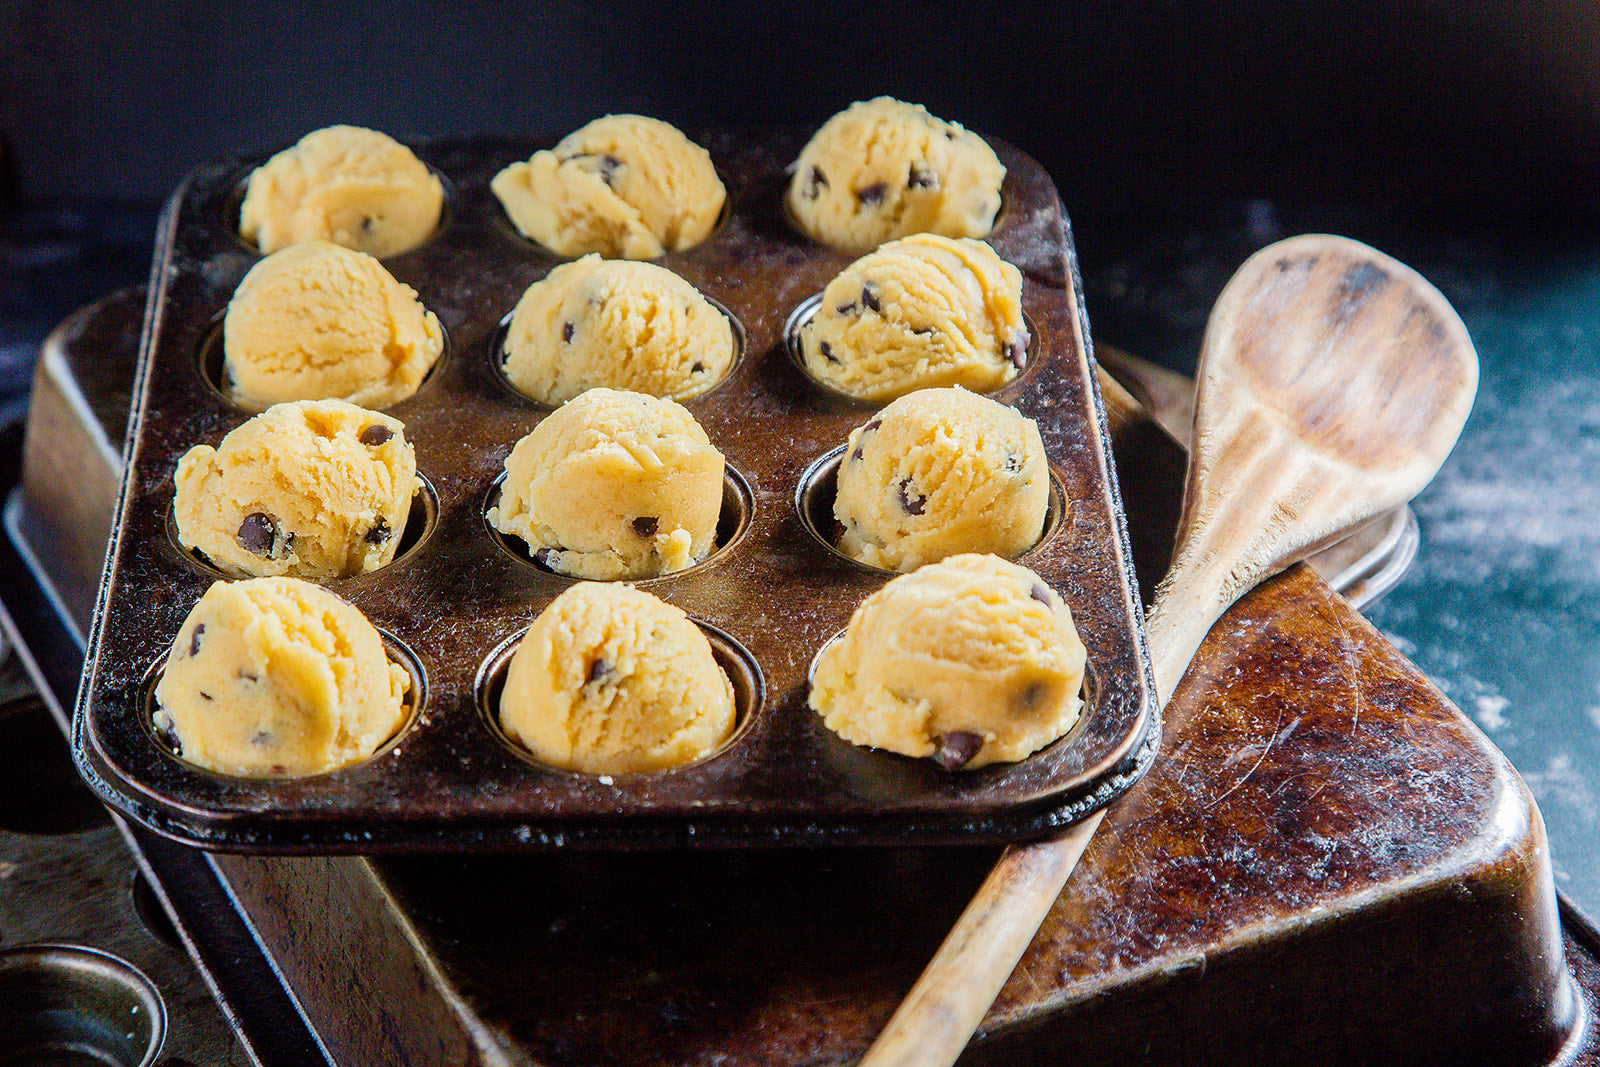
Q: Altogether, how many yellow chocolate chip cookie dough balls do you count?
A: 12